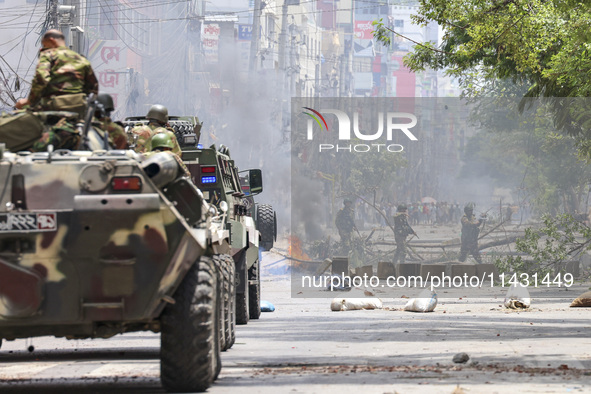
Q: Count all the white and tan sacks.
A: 4